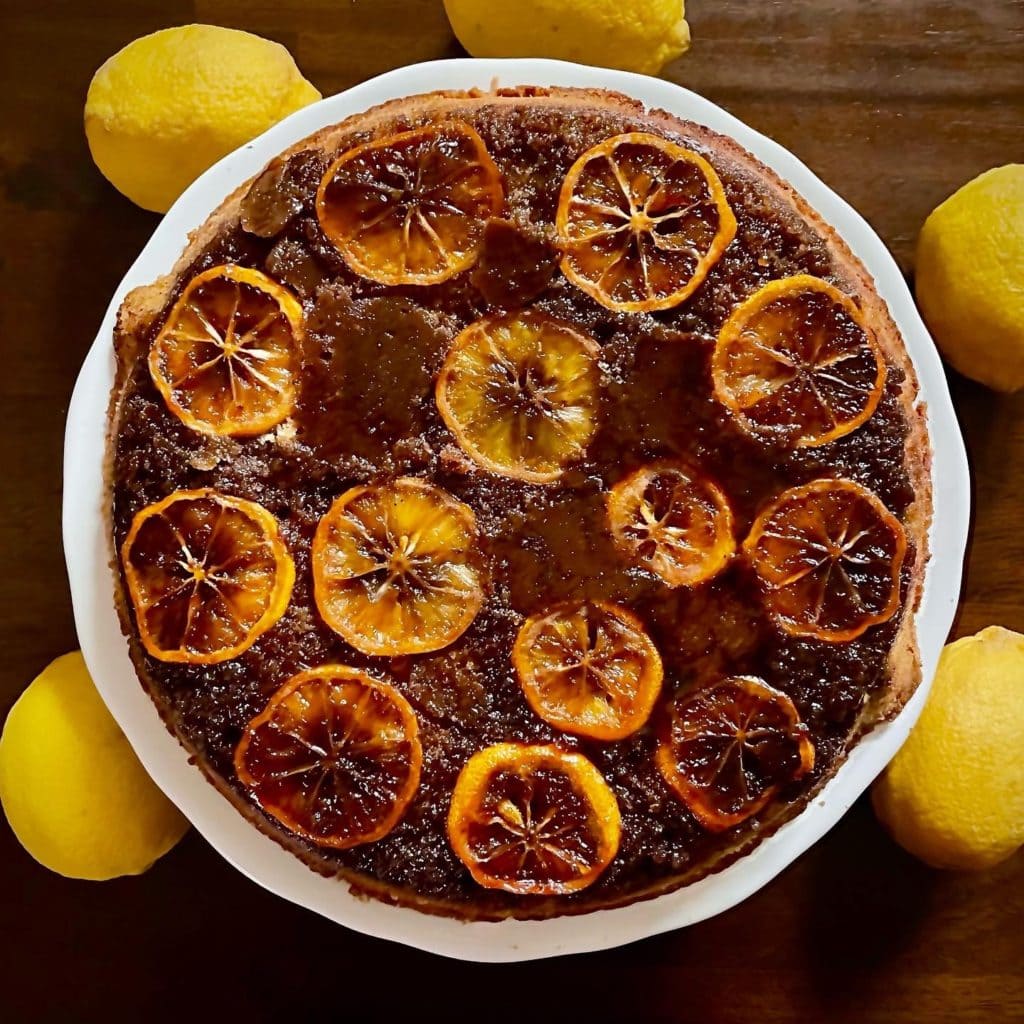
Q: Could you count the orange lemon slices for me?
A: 13